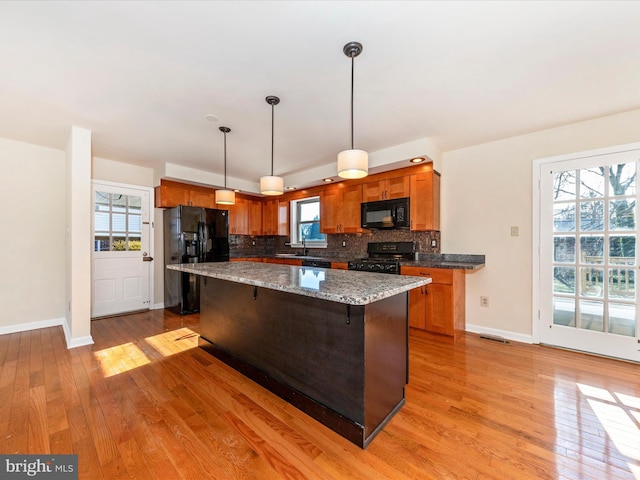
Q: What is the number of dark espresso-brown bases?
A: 1